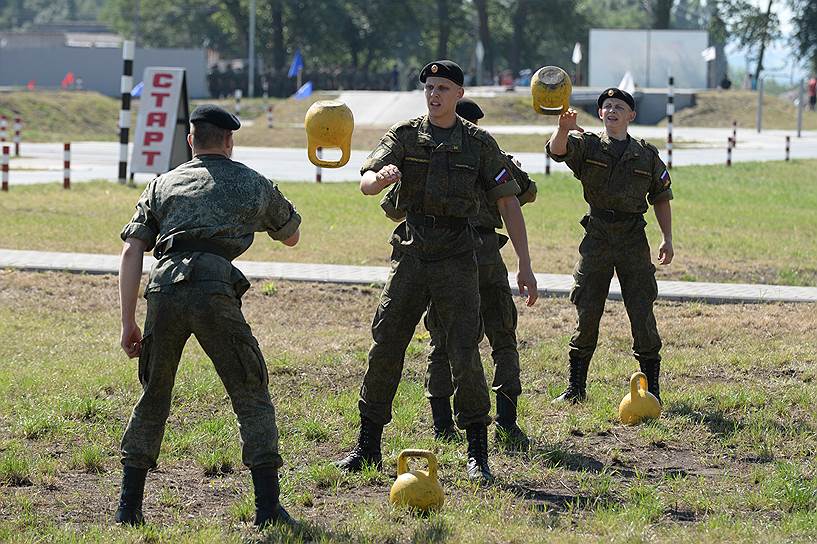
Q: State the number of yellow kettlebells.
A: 4